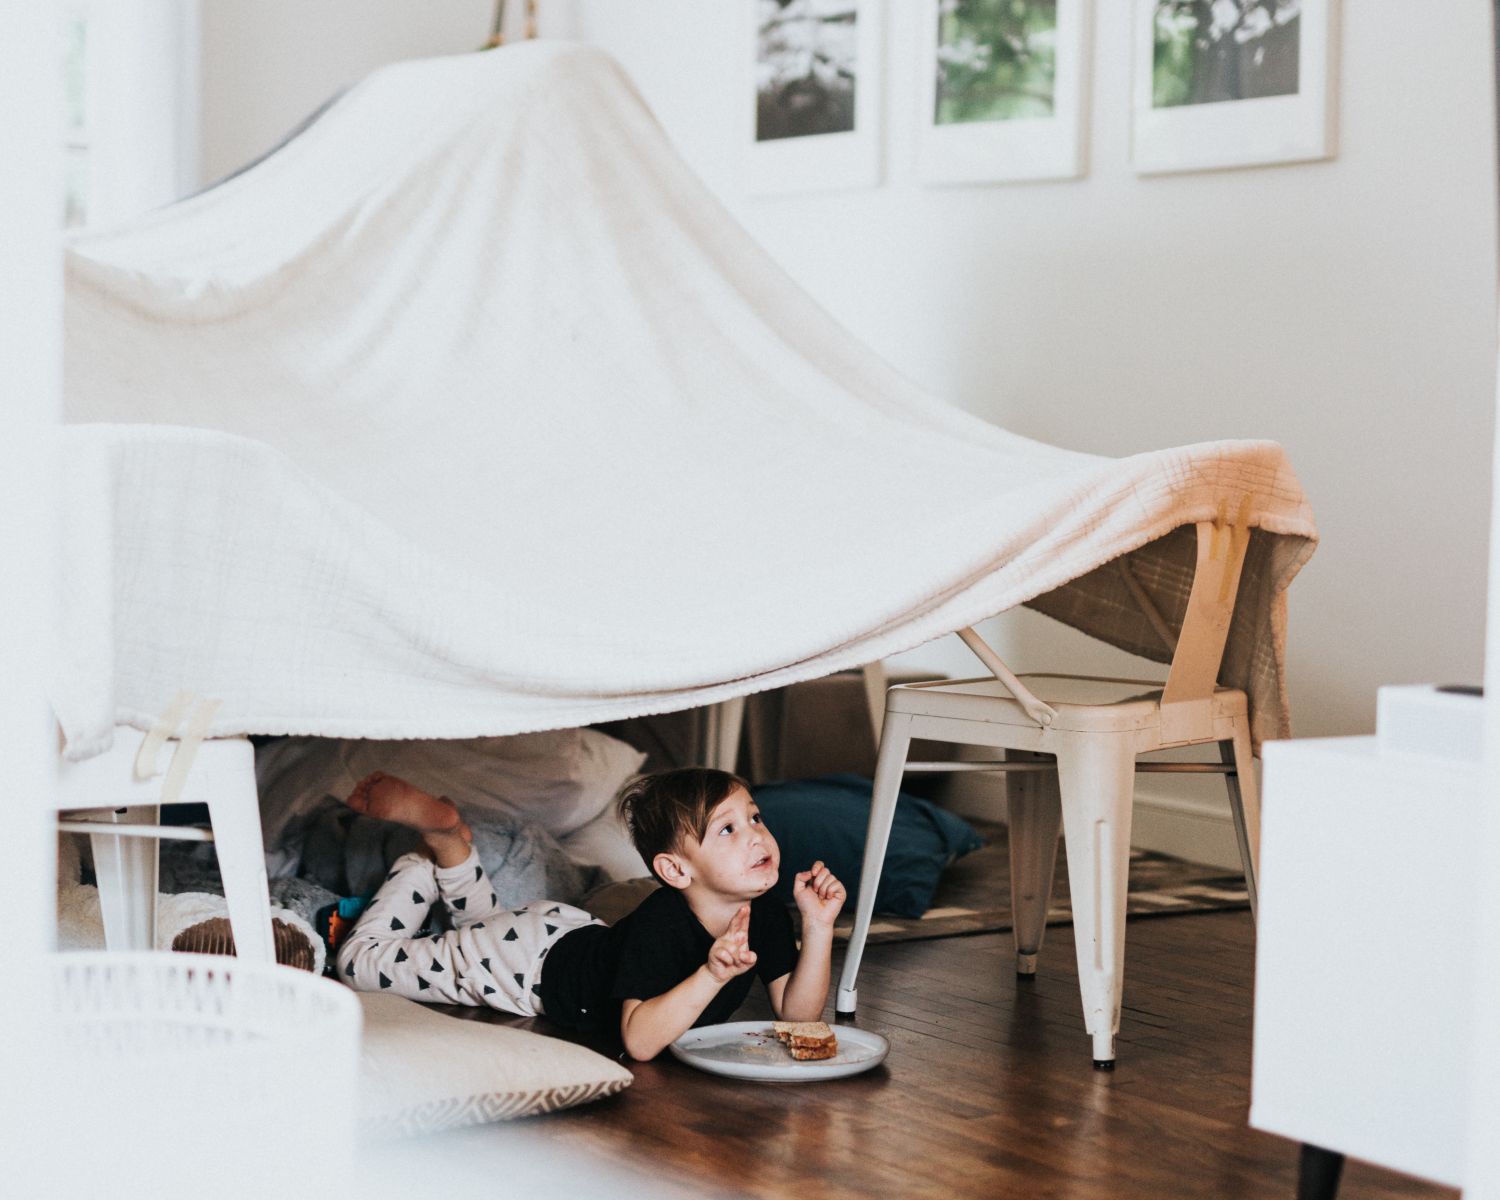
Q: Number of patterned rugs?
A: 1